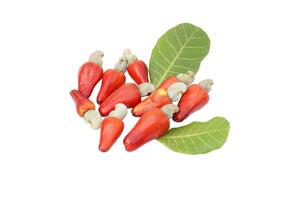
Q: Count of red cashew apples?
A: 10